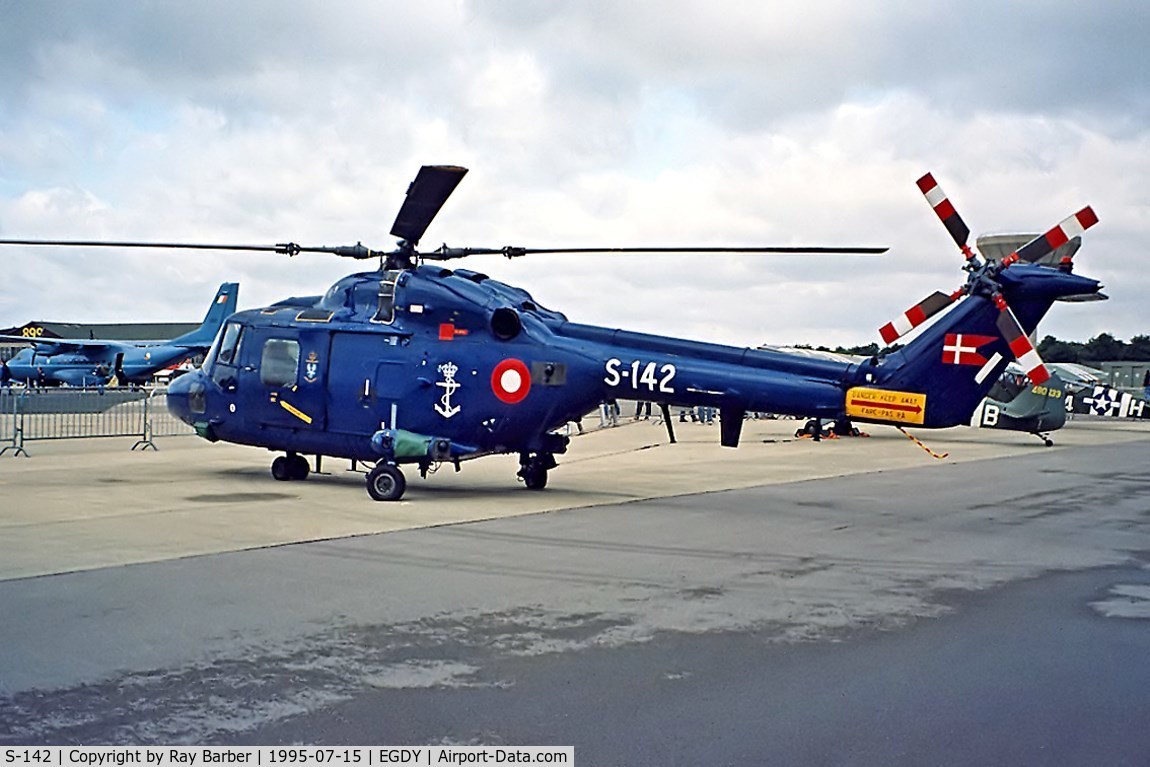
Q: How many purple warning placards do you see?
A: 0